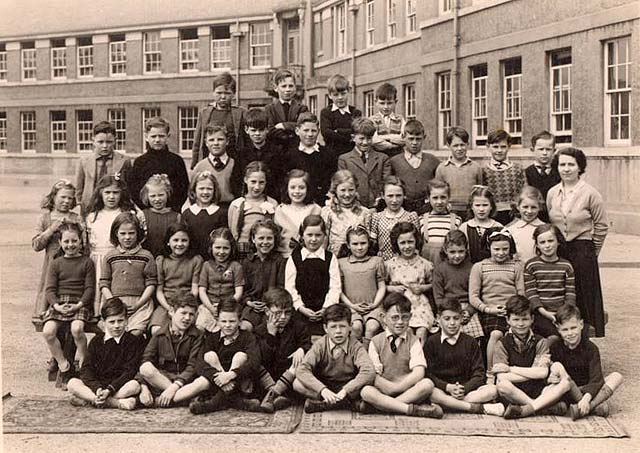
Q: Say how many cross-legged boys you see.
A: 9